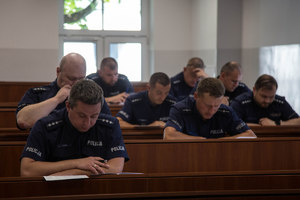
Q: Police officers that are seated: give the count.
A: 8